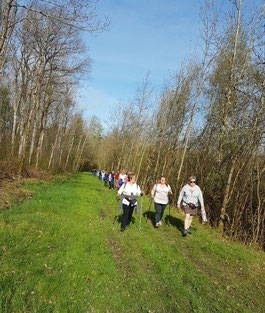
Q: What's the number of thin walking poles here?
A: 4